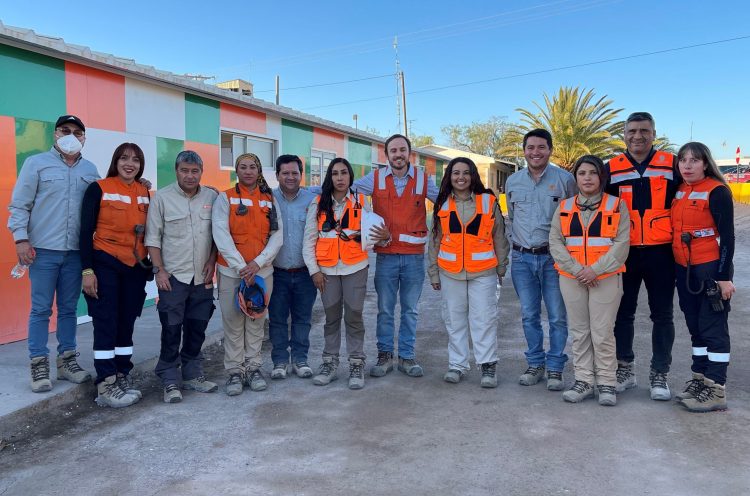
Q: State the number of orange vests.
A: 8